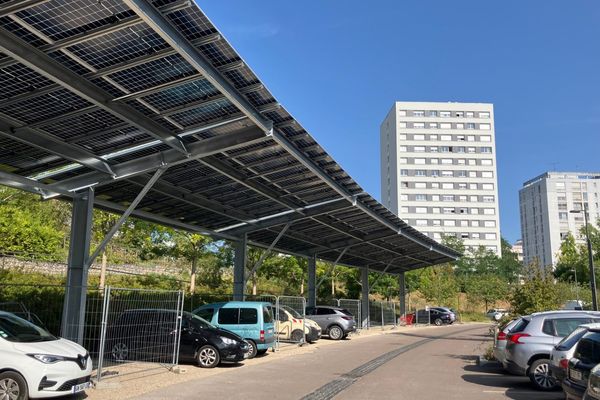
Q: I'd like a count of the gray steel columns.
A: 5